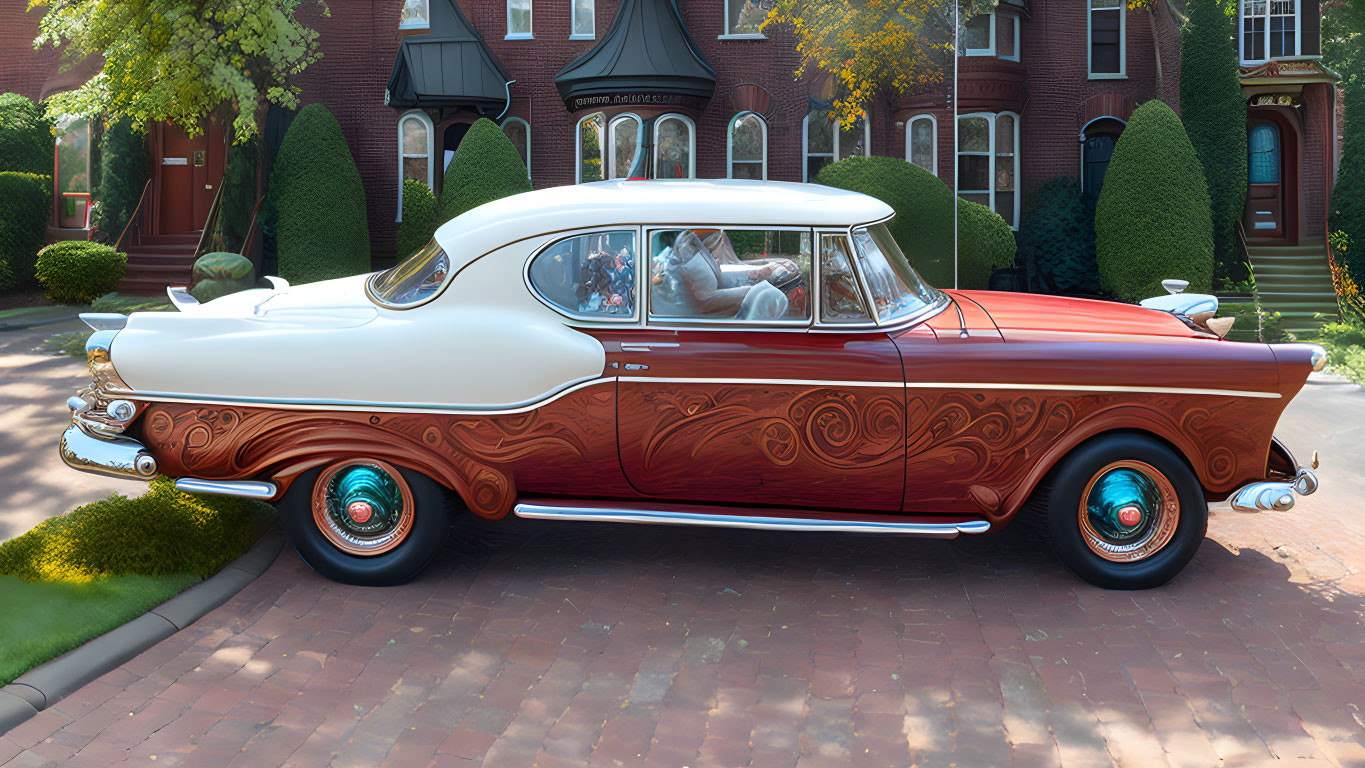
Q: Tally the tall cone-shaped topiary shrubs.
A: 3